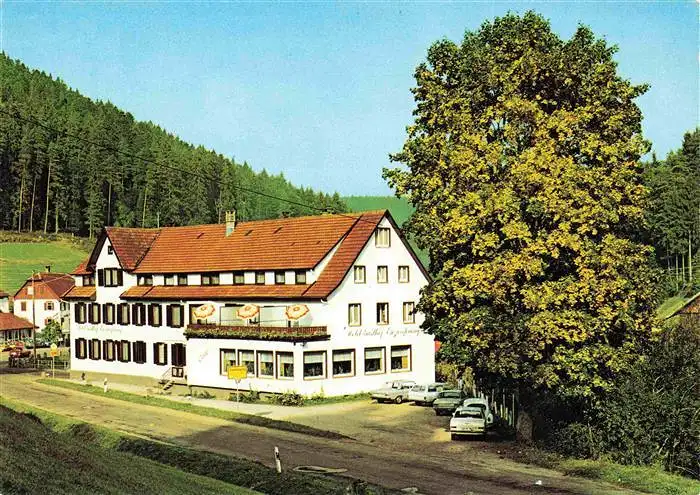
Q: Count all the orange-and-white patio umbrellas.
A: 3